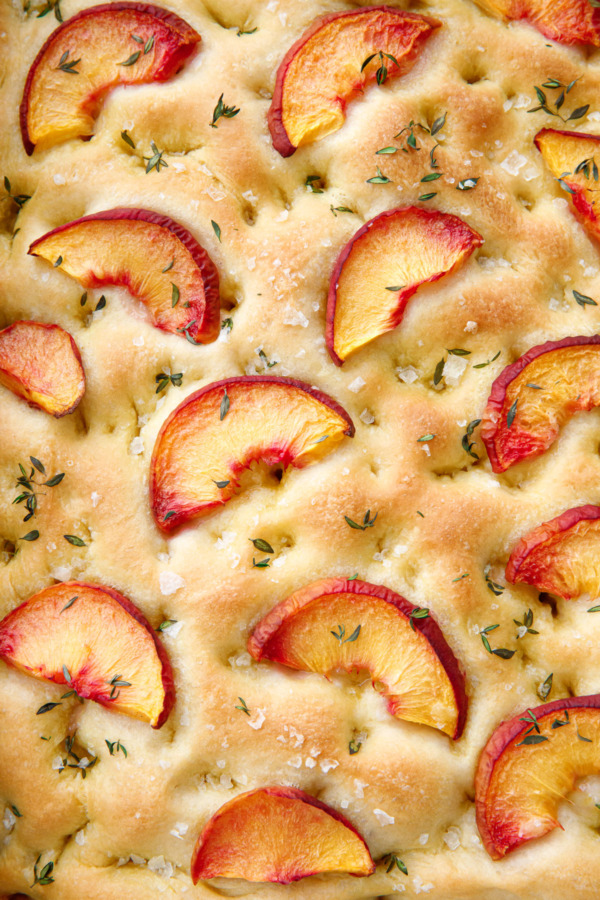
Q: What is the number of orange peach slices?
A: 14